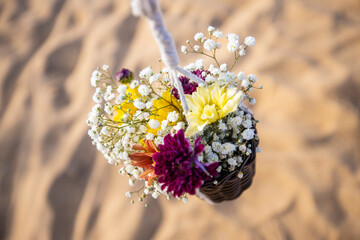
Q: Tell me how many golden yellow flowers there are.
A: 2